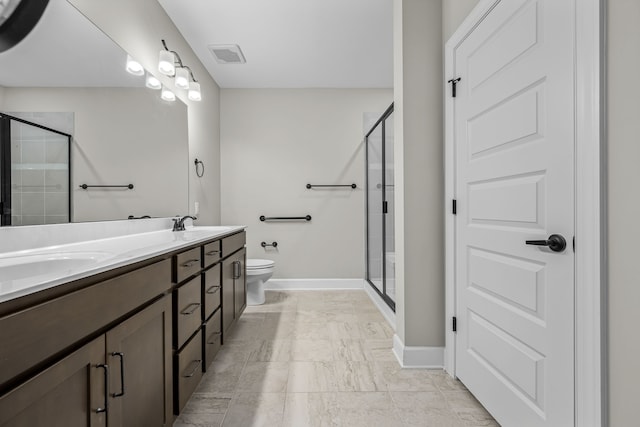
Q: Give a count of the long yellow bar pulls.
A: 0